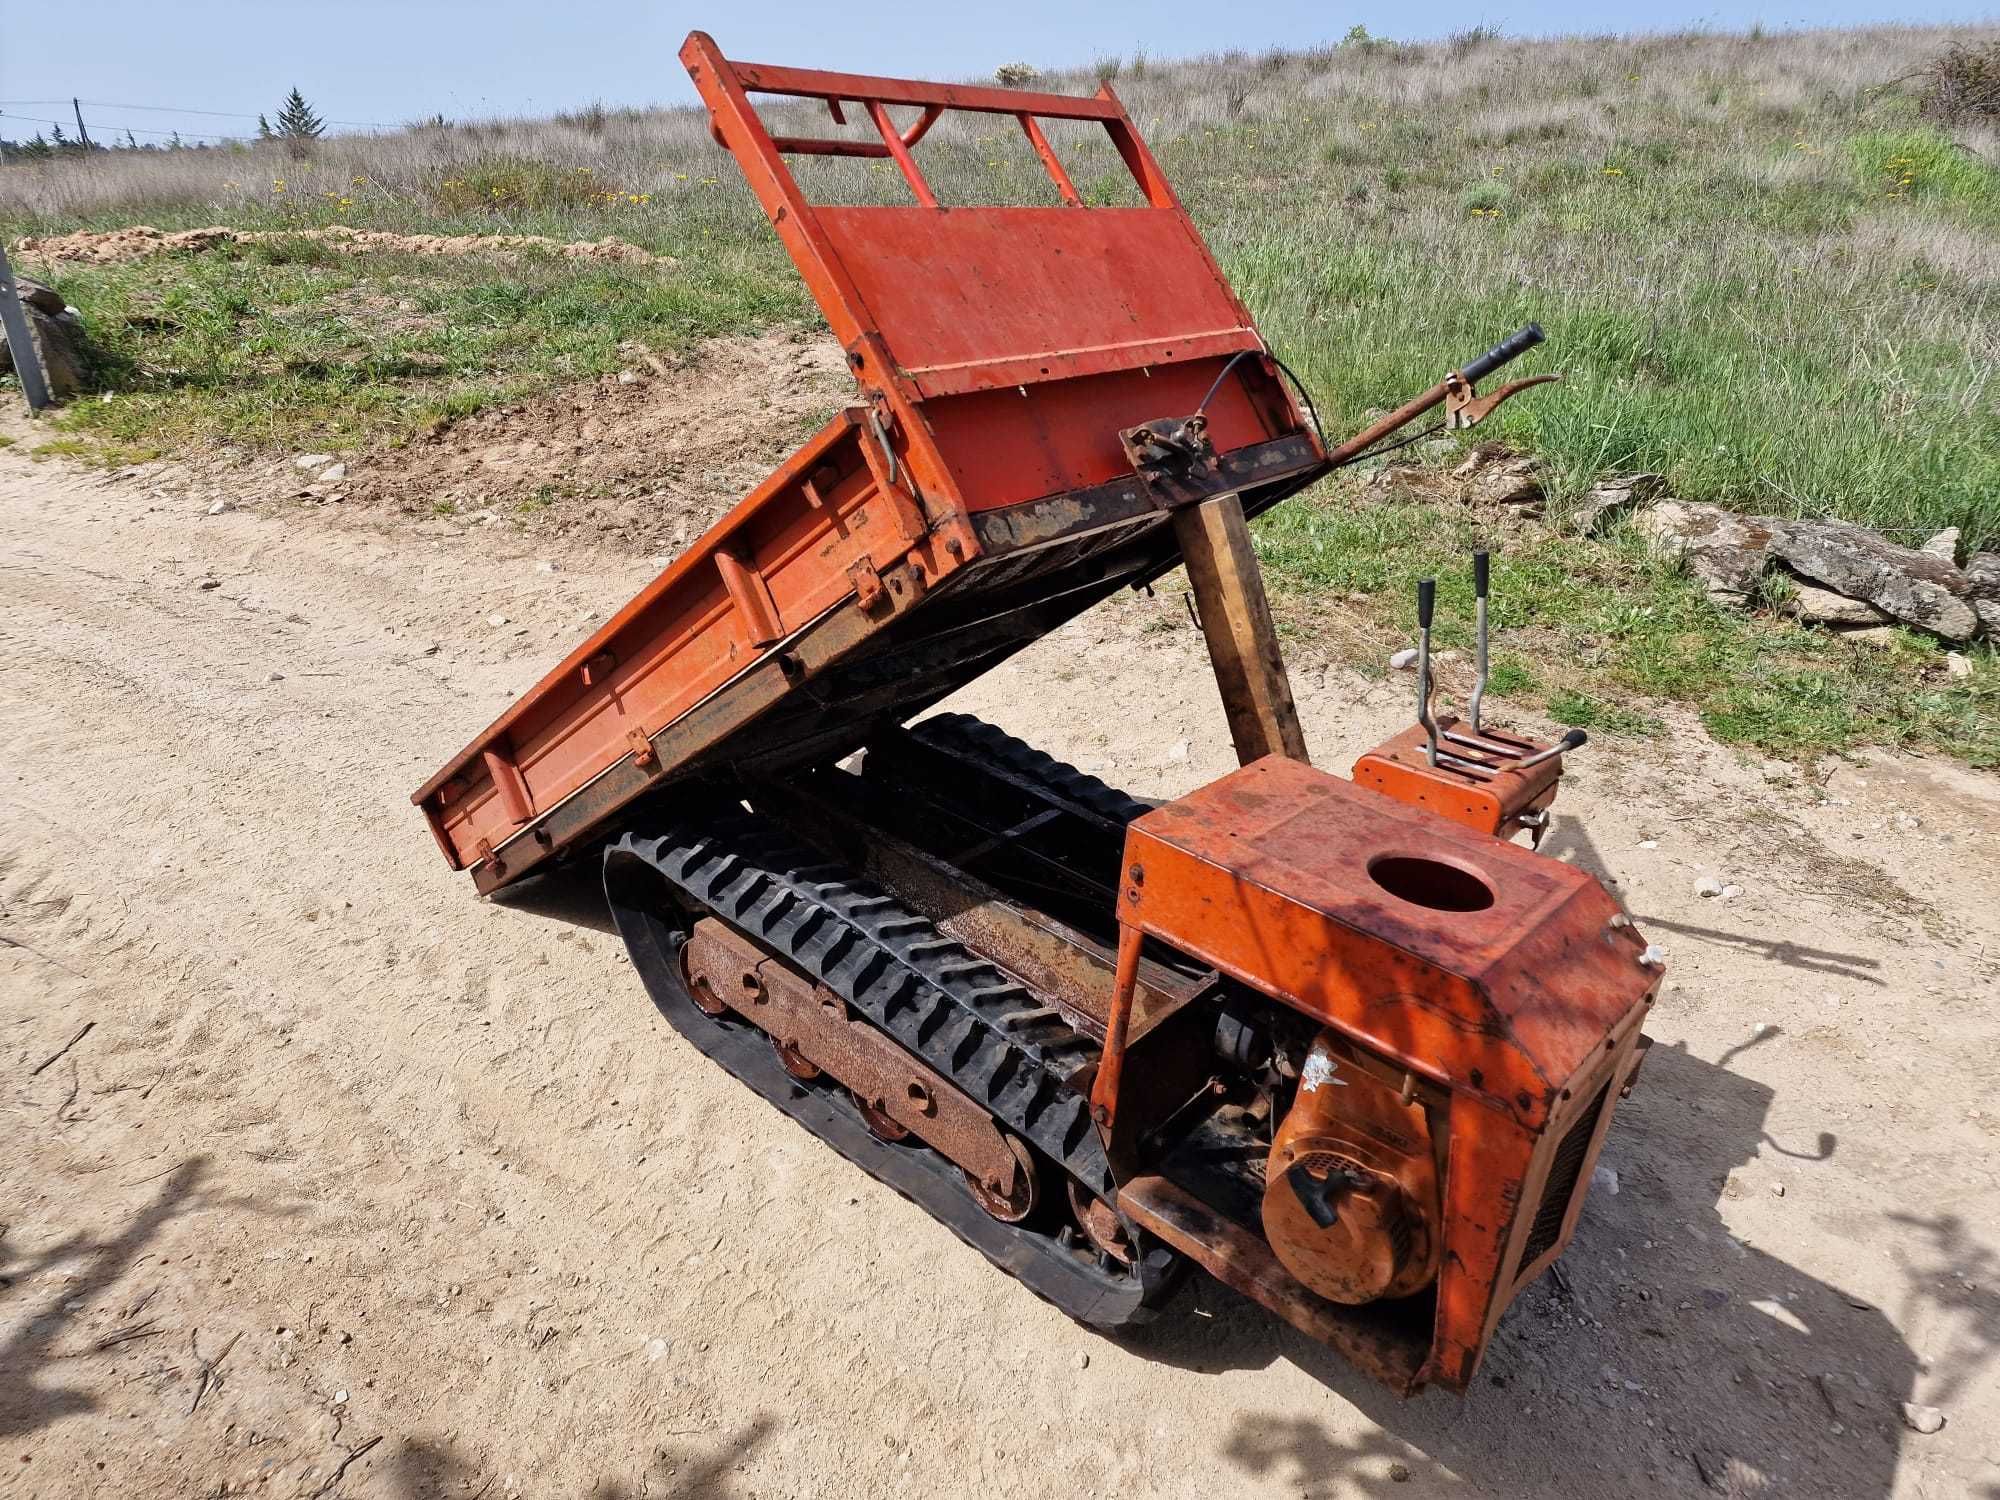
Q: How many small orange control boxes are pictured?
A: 1